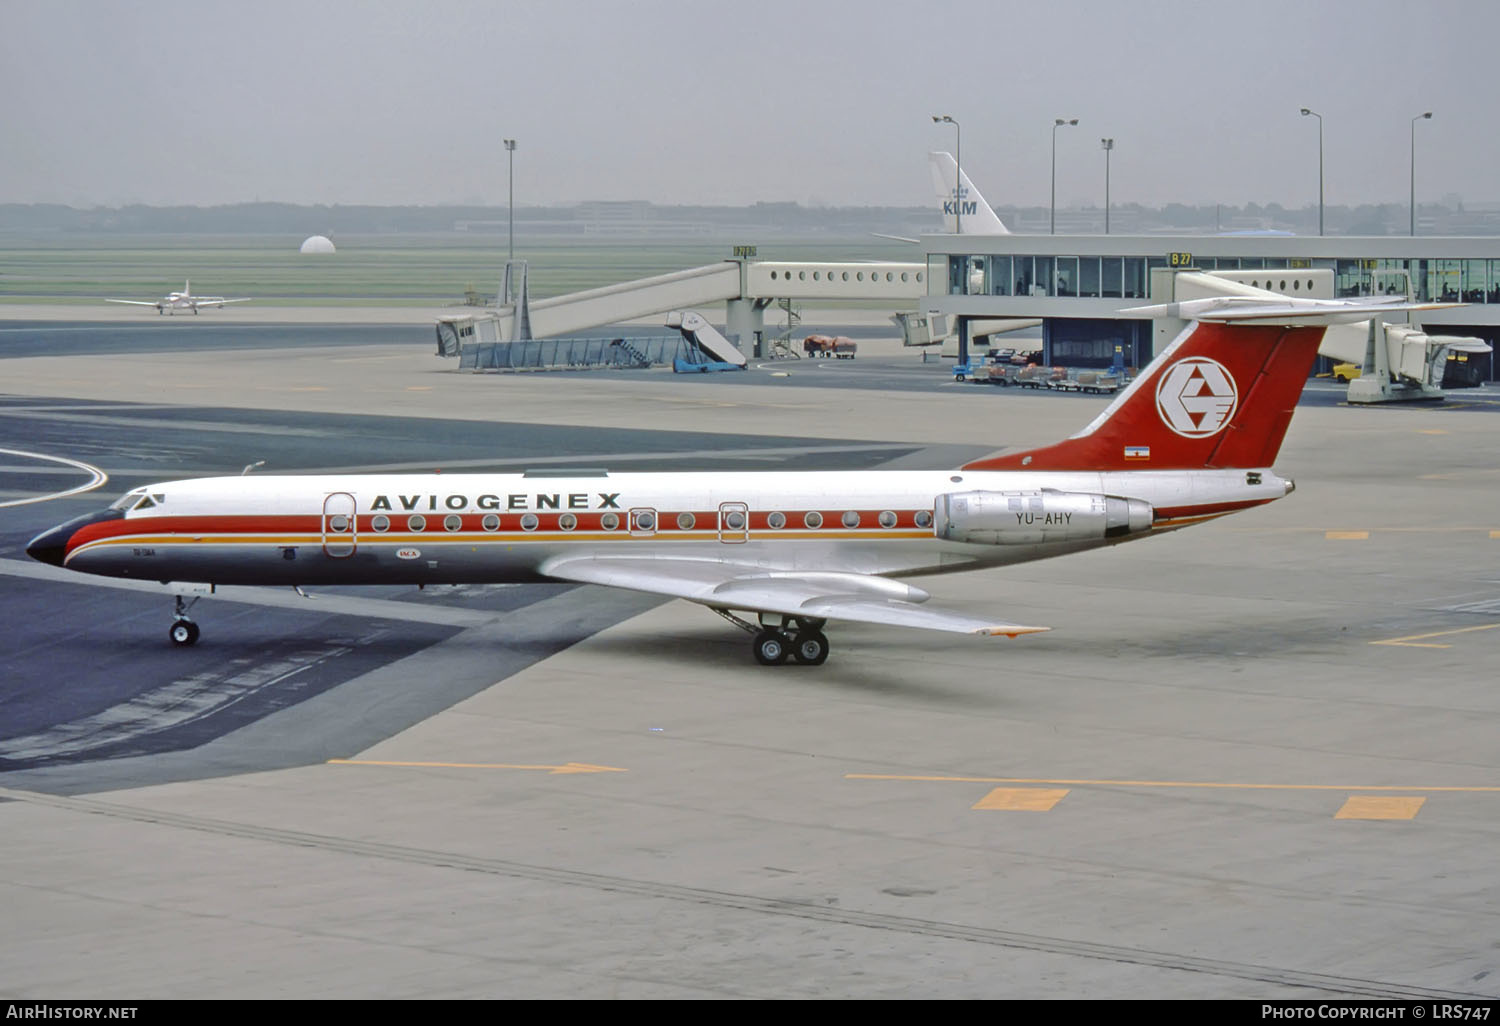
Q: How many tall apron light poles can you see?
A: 6